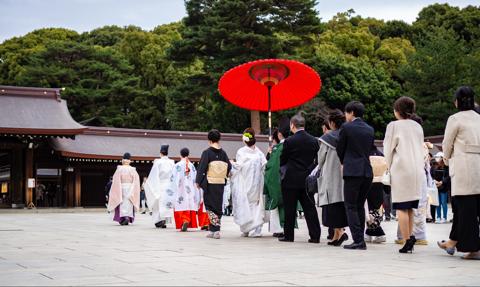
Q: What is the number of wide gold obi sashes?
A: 2